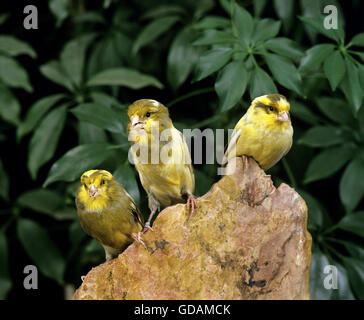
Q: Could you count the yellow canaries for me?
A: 3